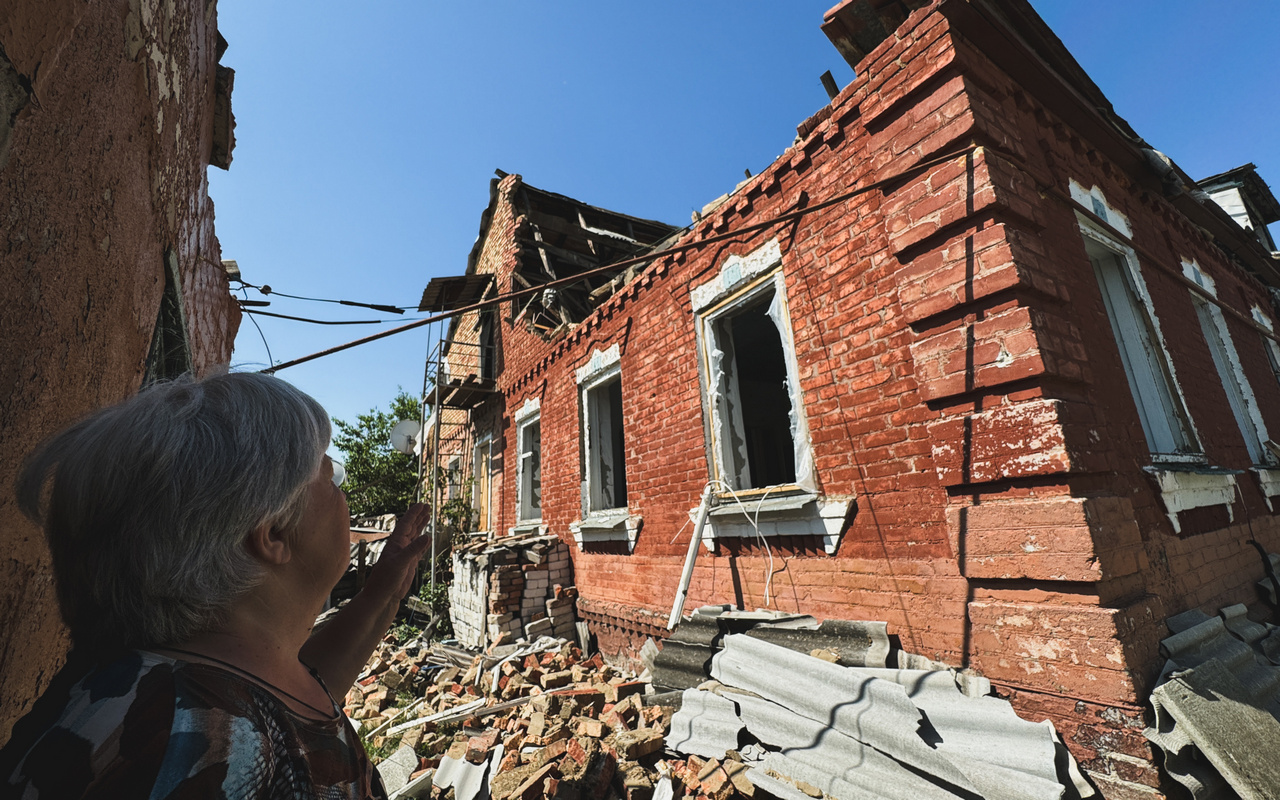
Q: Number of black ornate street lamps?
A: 0